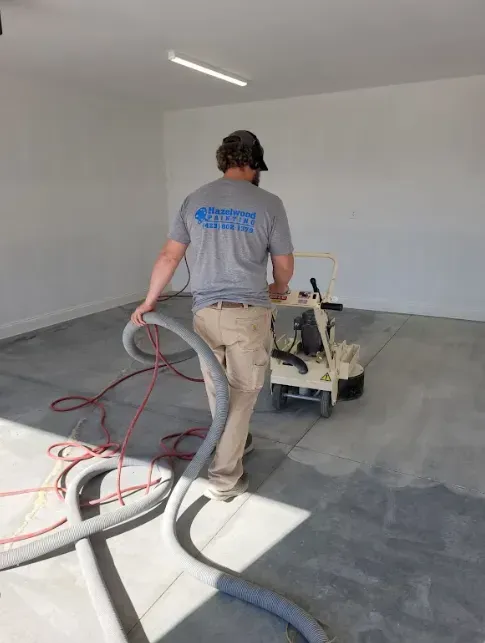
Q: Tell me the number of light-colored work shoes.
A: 2